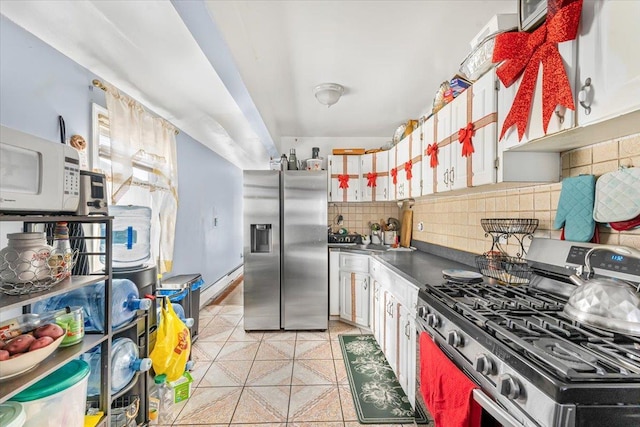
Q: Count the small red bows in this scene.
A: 6